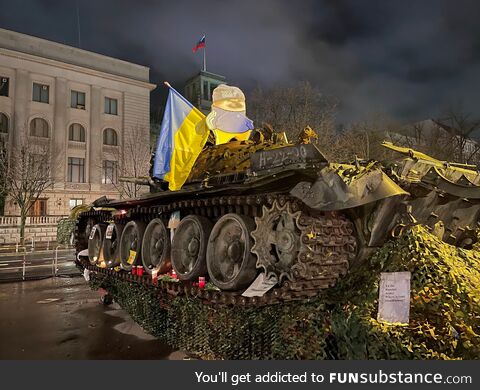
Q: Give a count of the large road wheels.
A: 6